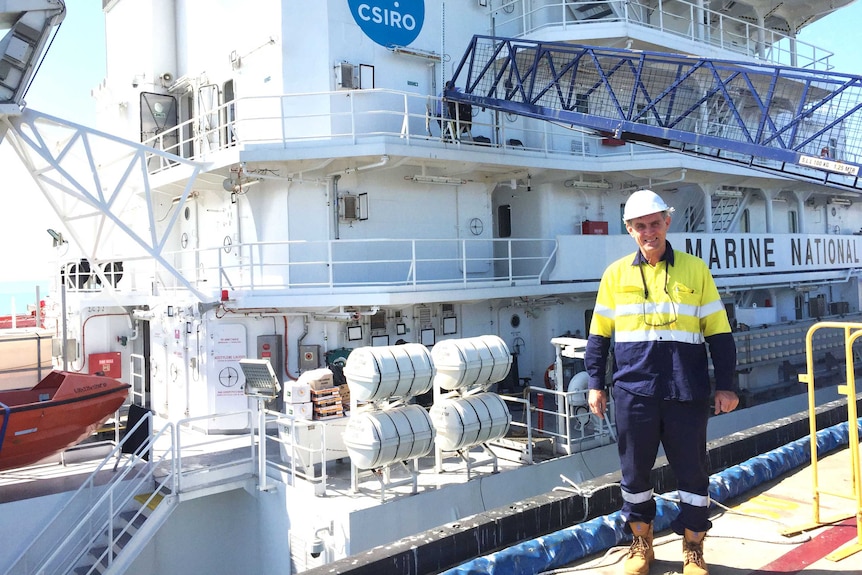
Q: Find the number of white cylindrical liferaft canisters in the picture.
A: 4